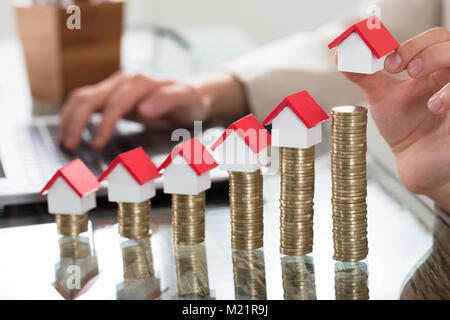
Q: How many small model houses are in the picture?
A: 6